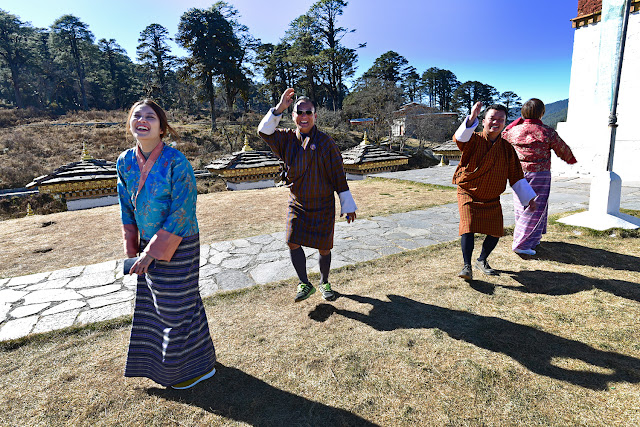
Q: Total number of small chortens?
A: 4